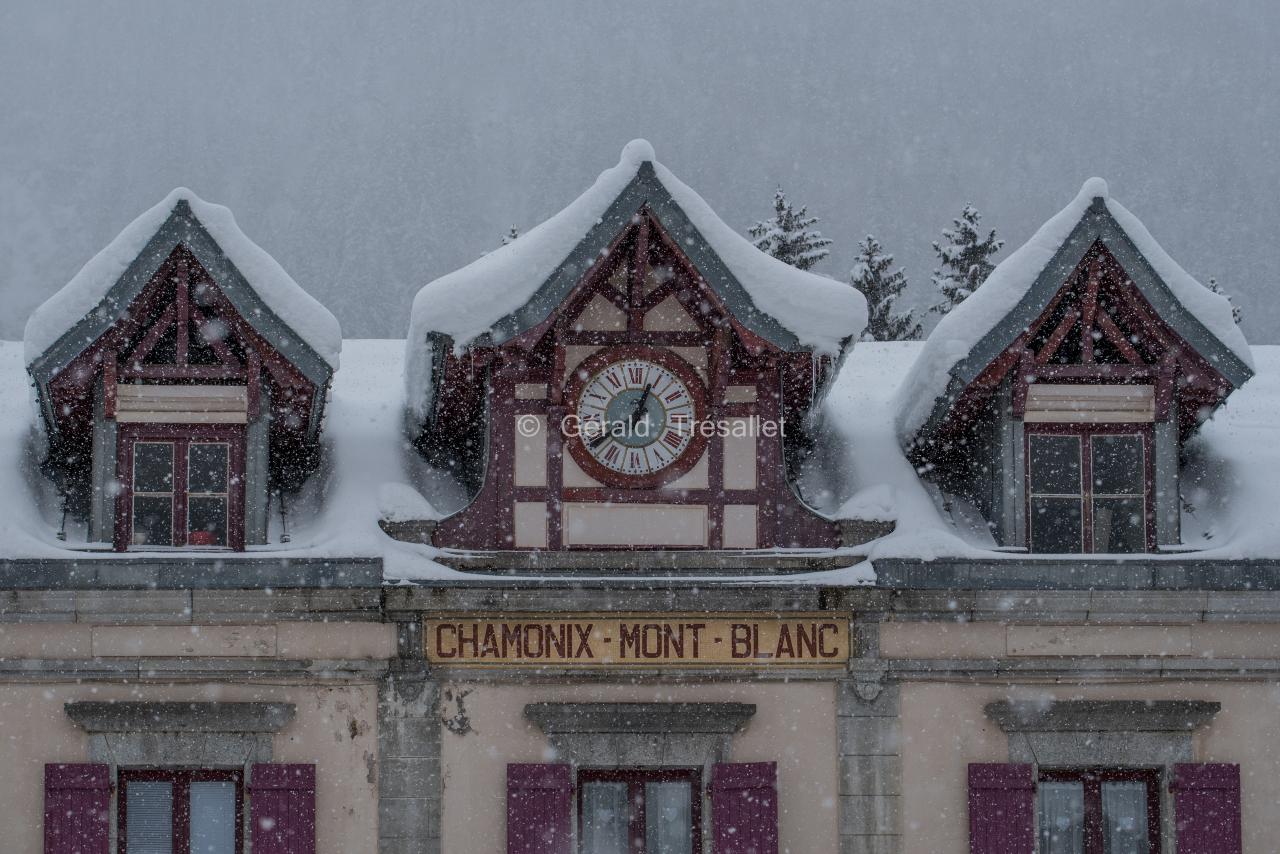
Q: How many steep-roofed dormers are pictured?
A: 3